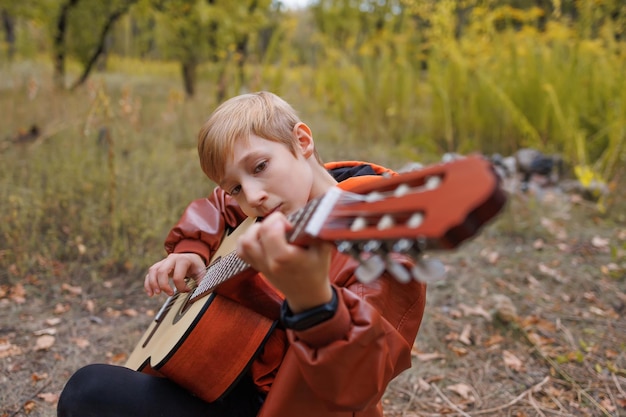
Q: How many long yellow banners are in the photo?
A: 0